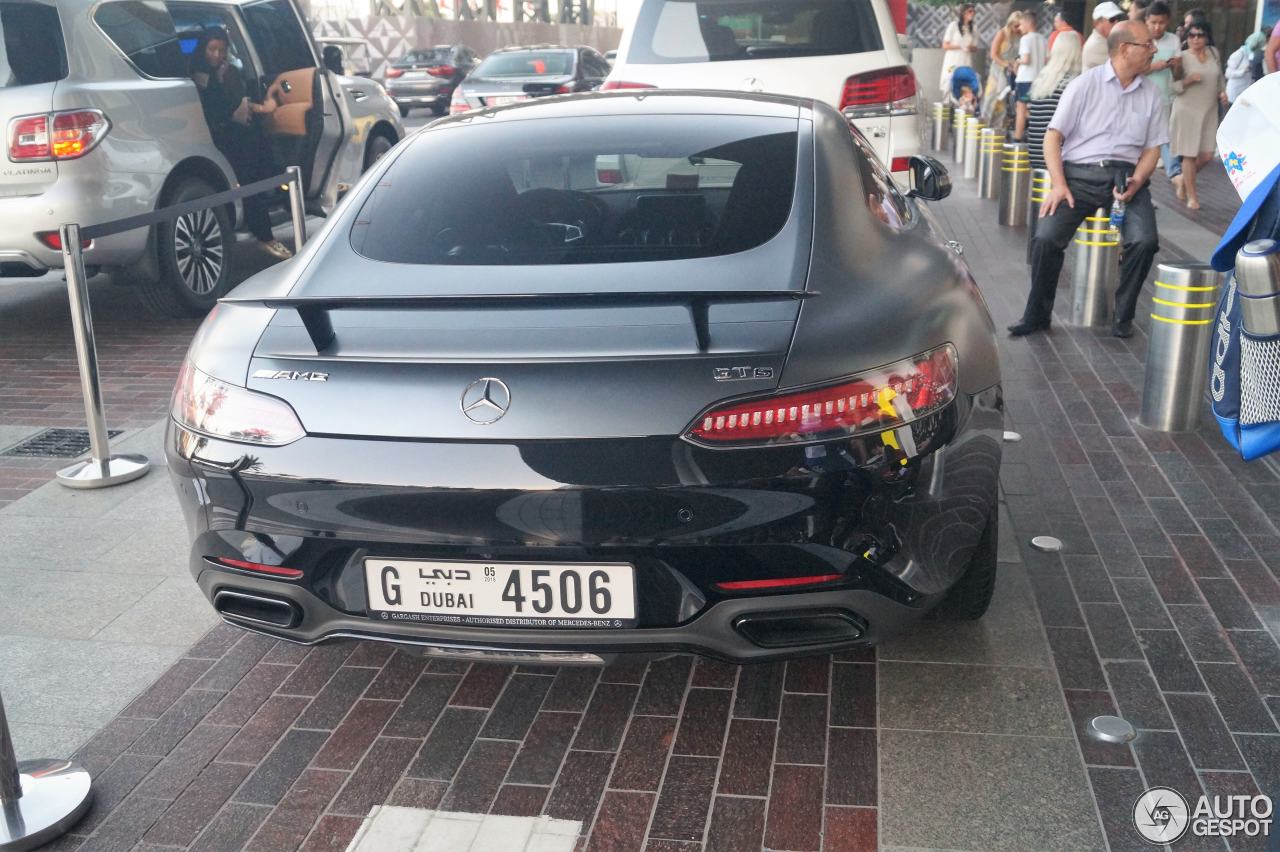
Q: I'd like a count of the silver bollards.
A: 8